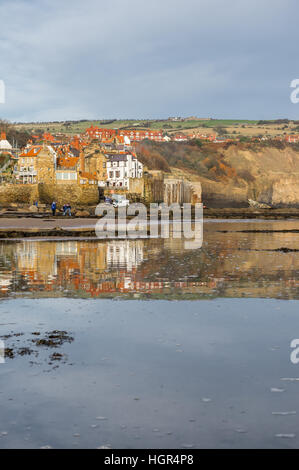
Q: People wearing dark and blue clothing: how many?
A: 3